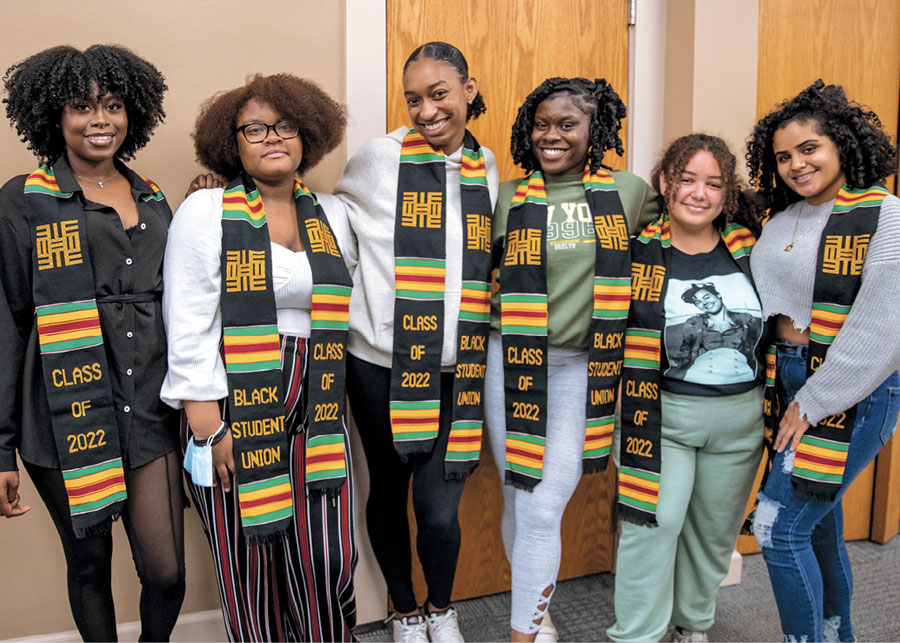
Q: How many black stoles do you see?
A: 6